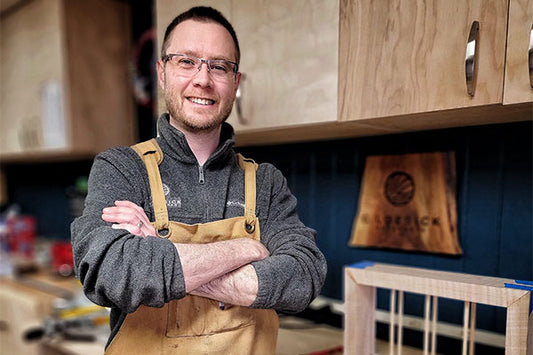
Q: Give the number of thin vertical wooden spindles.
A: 6